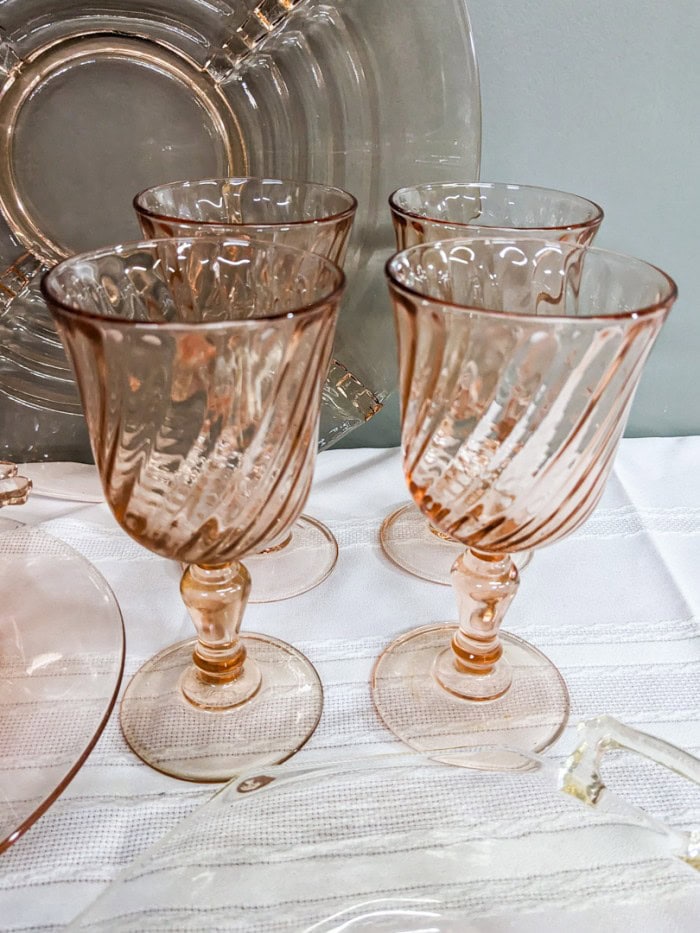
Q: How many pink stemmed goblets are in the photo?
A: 4